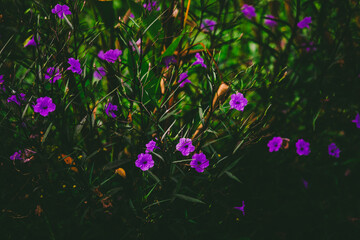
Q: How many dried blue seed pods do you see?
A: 0